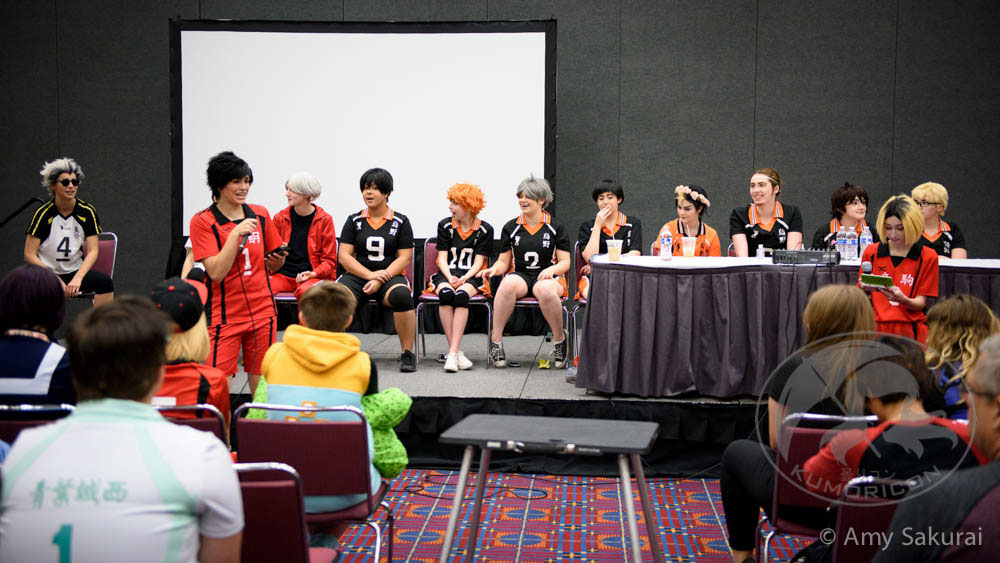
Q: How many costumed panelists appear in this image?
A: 12